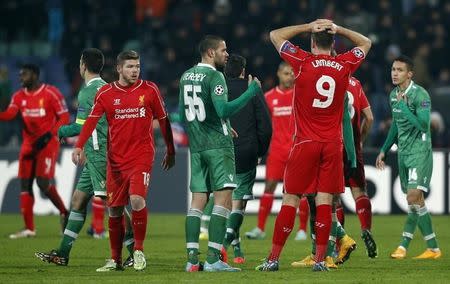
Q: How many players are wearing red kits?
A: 5